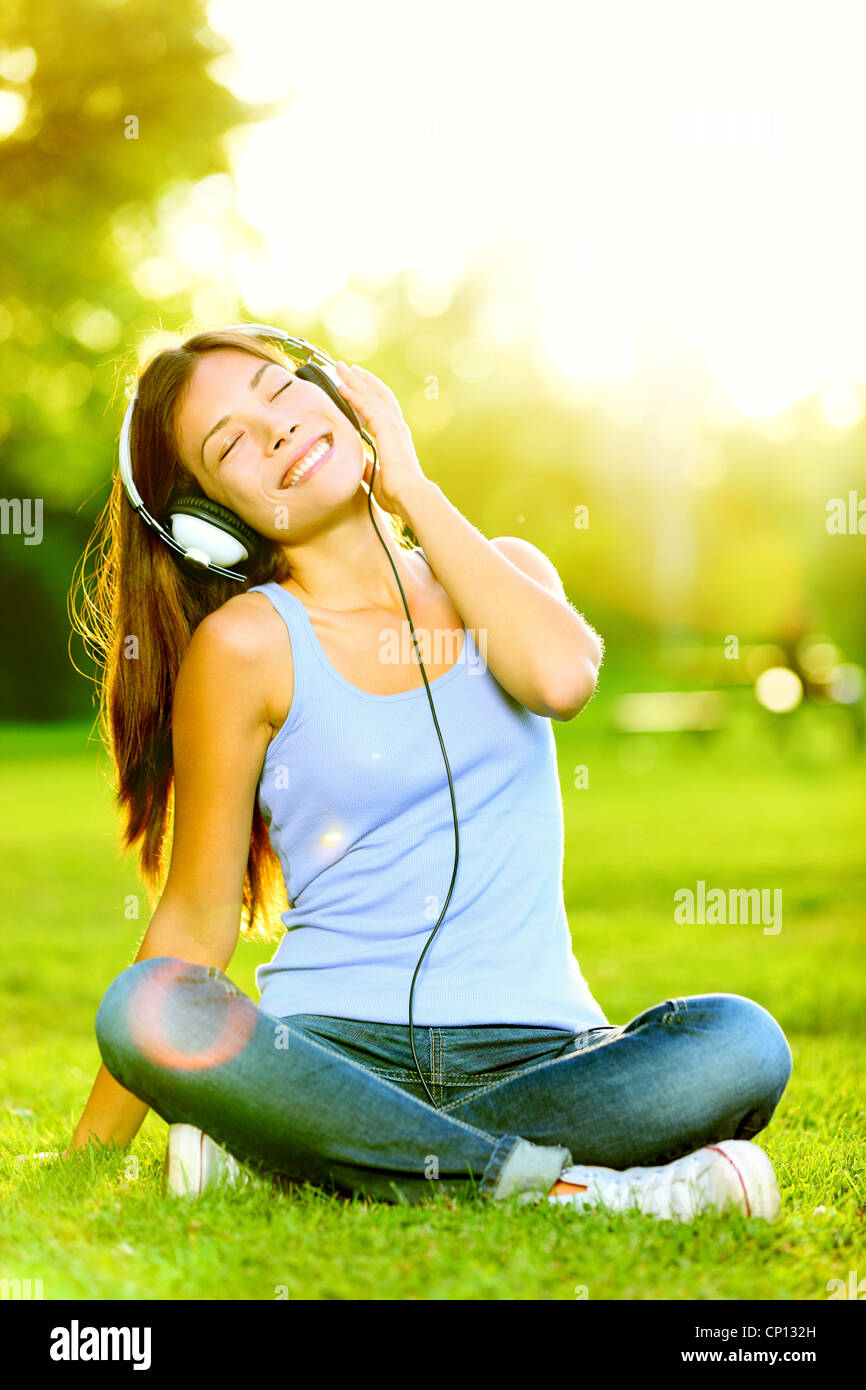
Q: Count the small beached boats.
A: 0